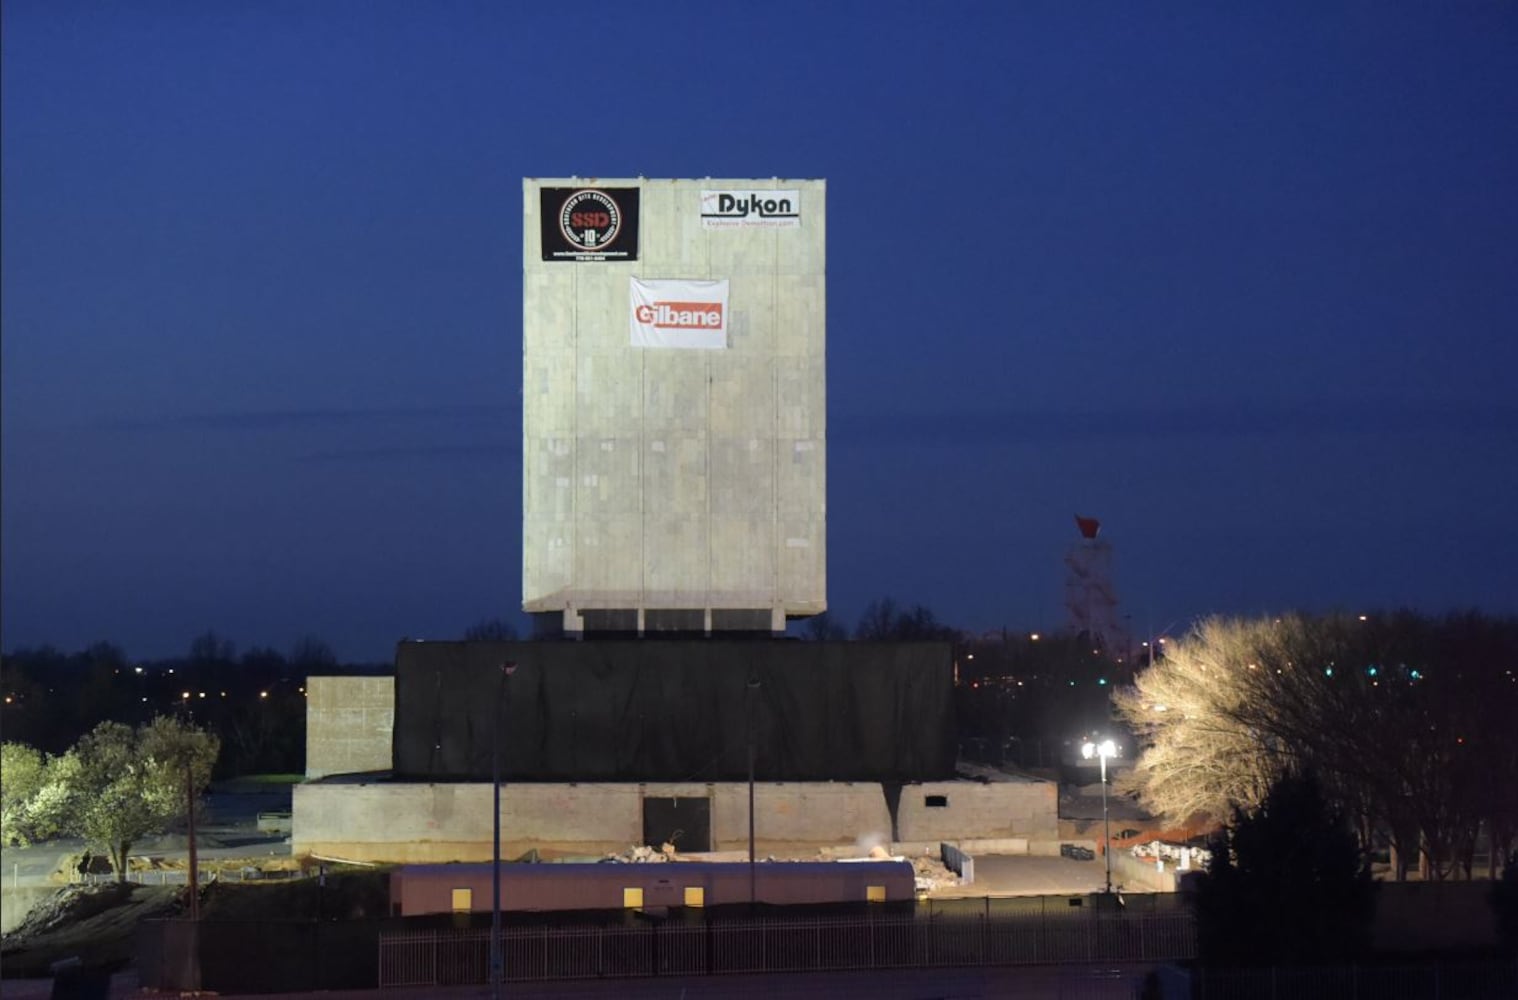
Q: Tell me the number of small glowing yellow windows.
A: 4